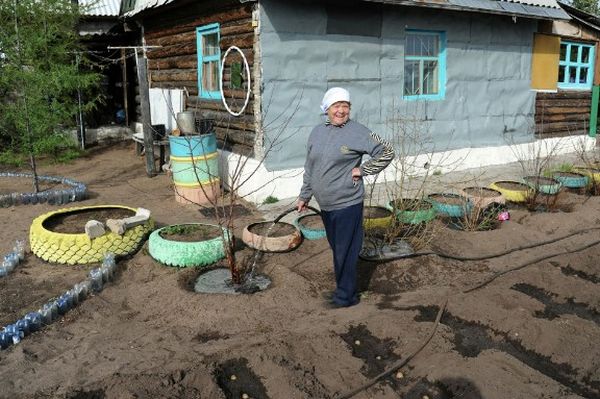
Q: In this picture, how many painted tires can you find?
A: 12